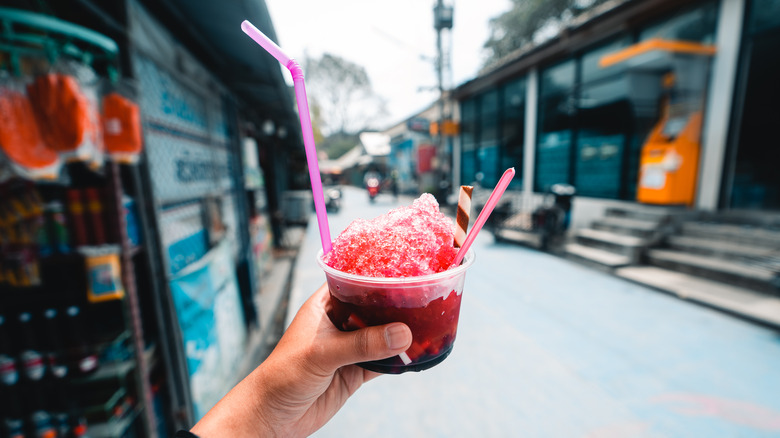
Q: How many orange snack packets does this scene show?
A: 3